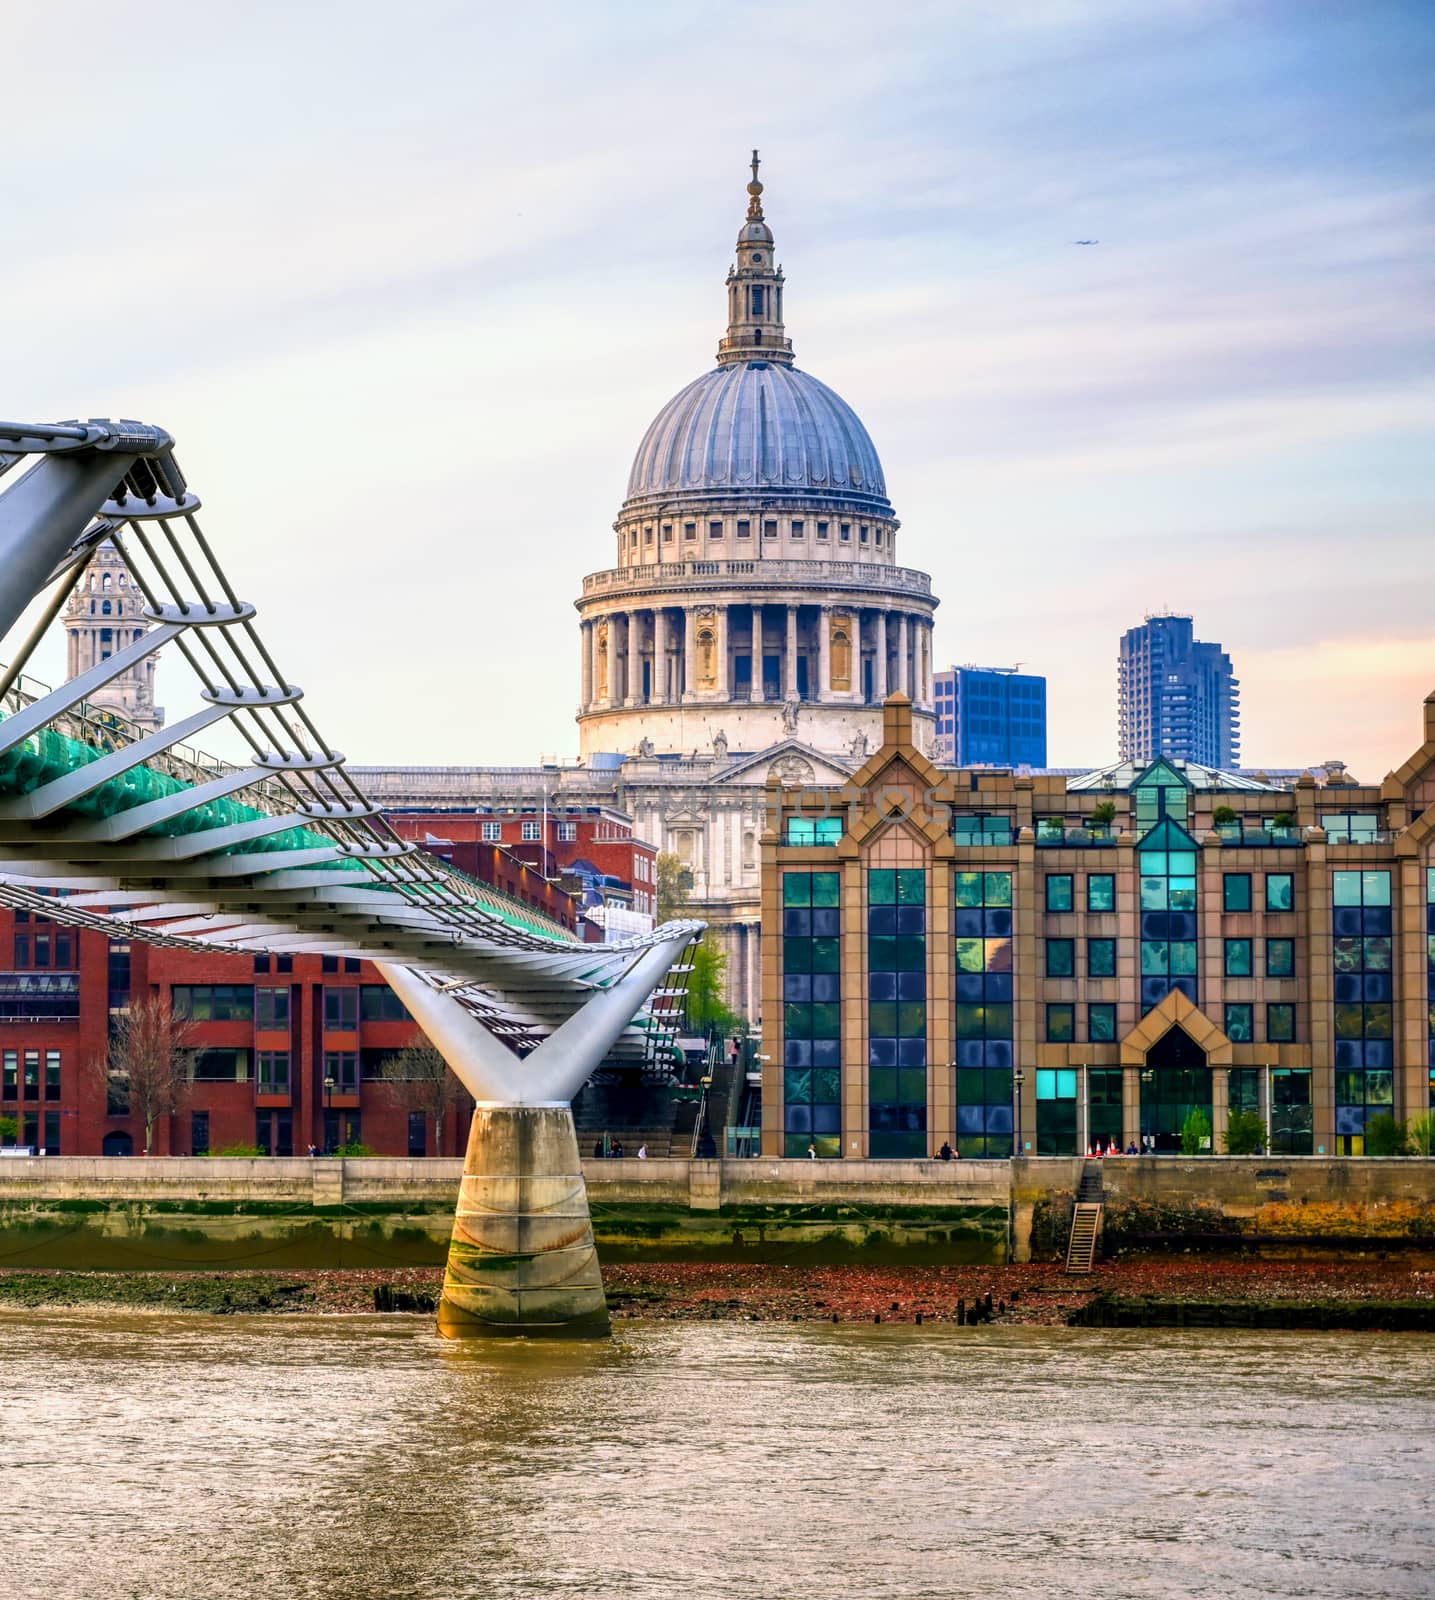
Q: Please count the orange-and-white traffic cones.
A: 4